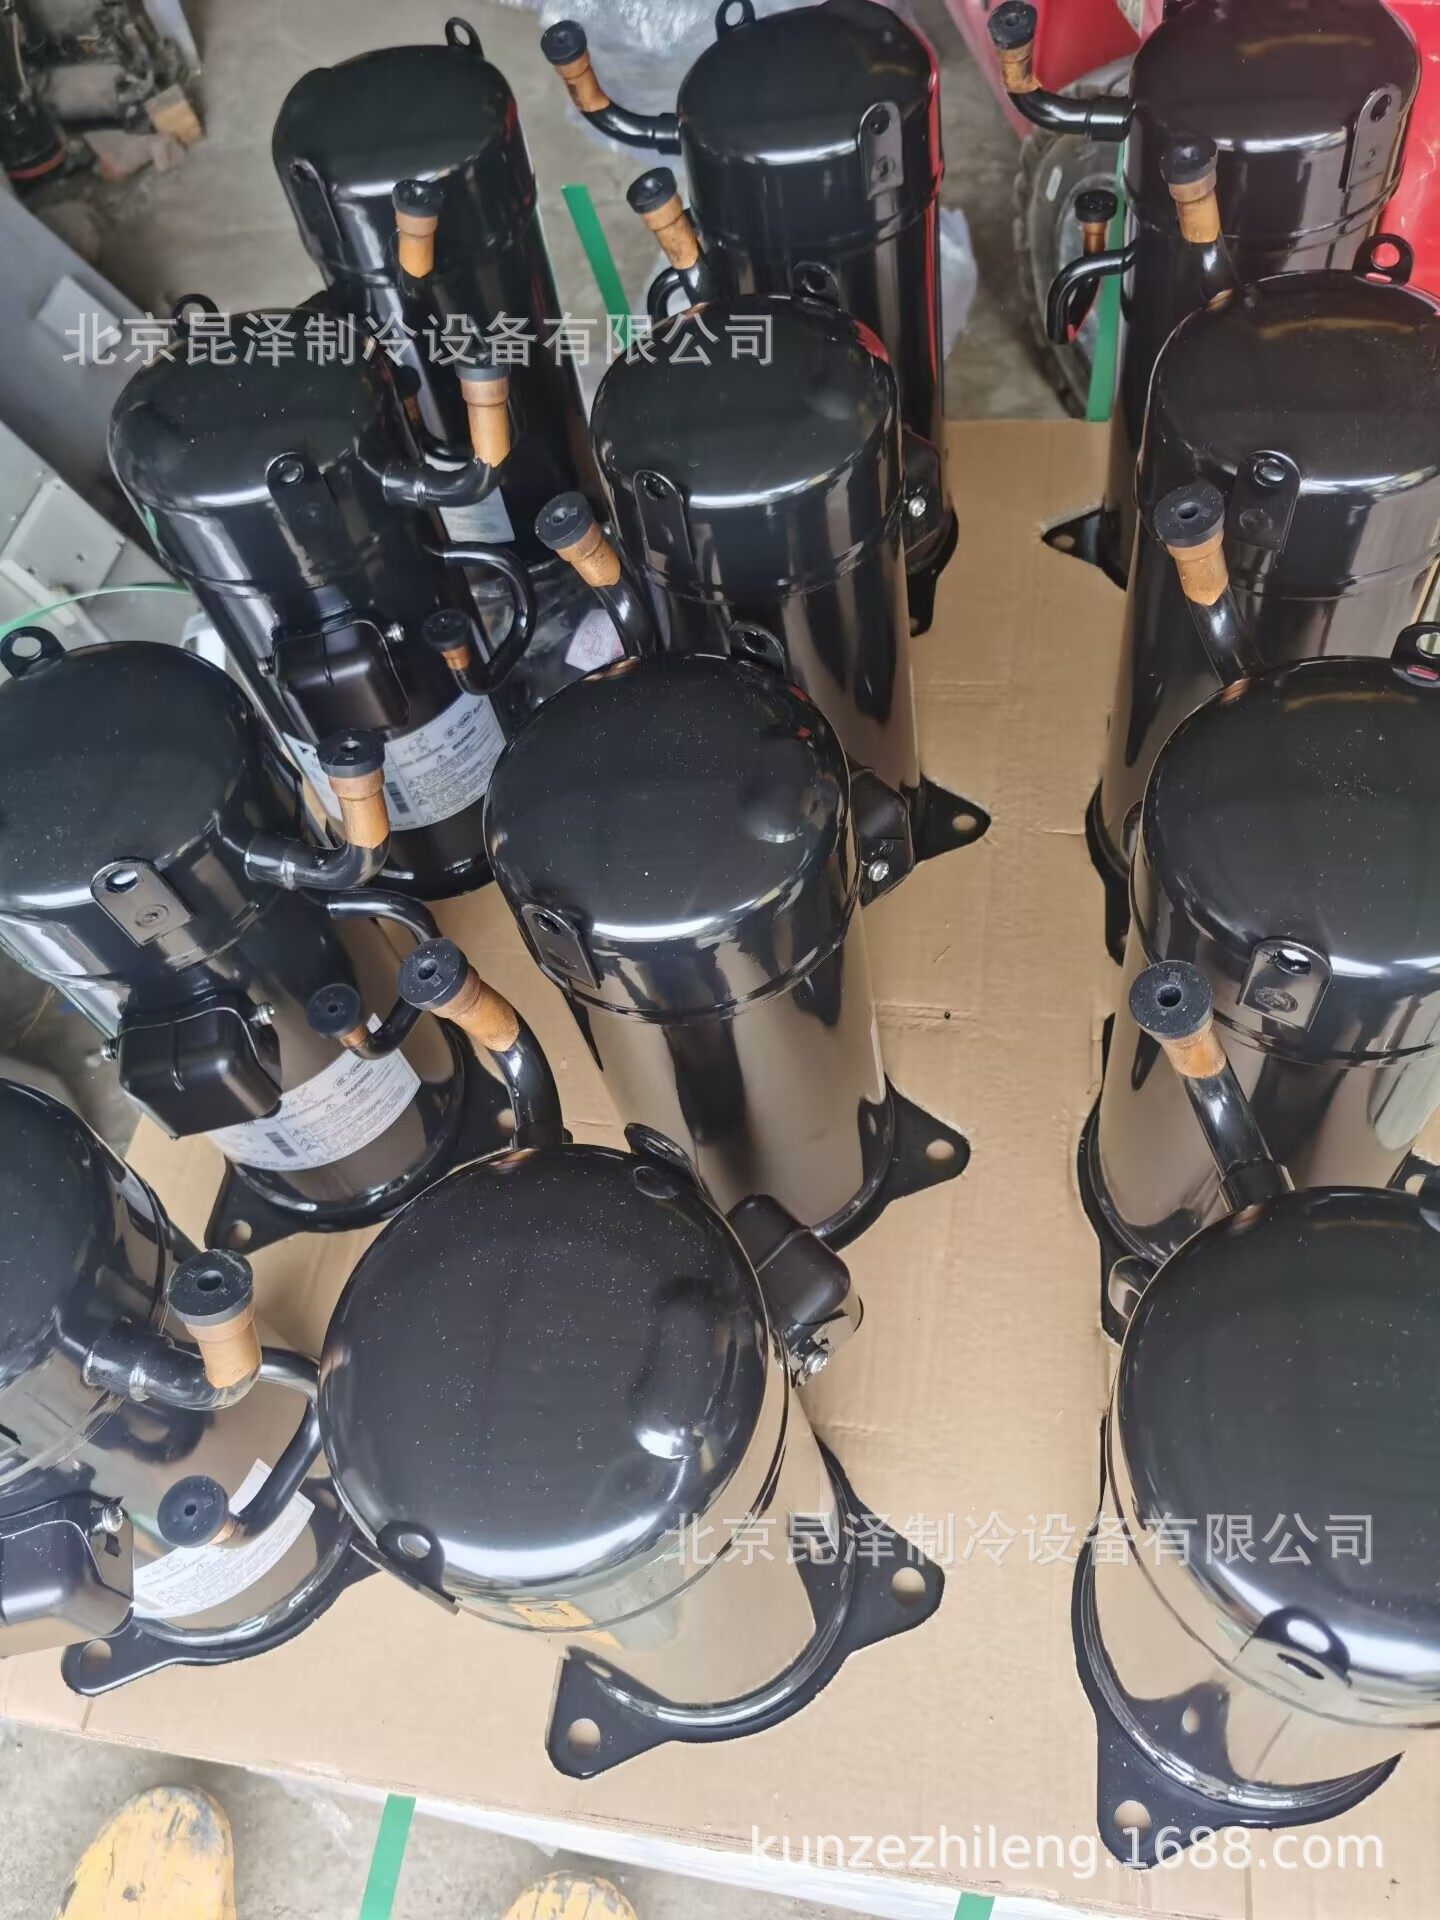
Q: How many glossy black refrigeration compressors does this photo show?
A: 12